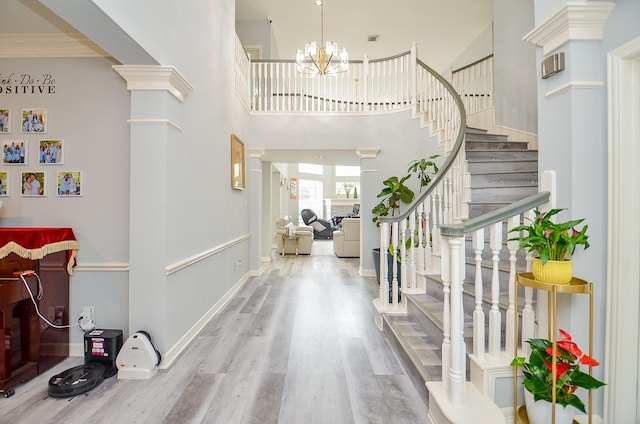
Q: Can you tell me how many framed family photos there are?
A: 7